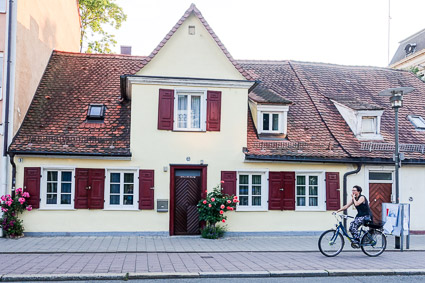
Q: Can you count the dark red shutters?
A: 10